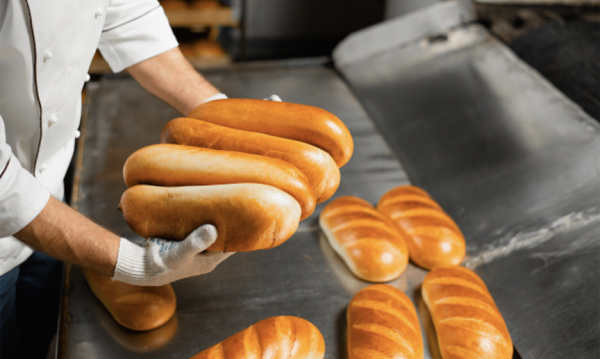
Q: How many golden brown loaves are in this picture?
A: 10